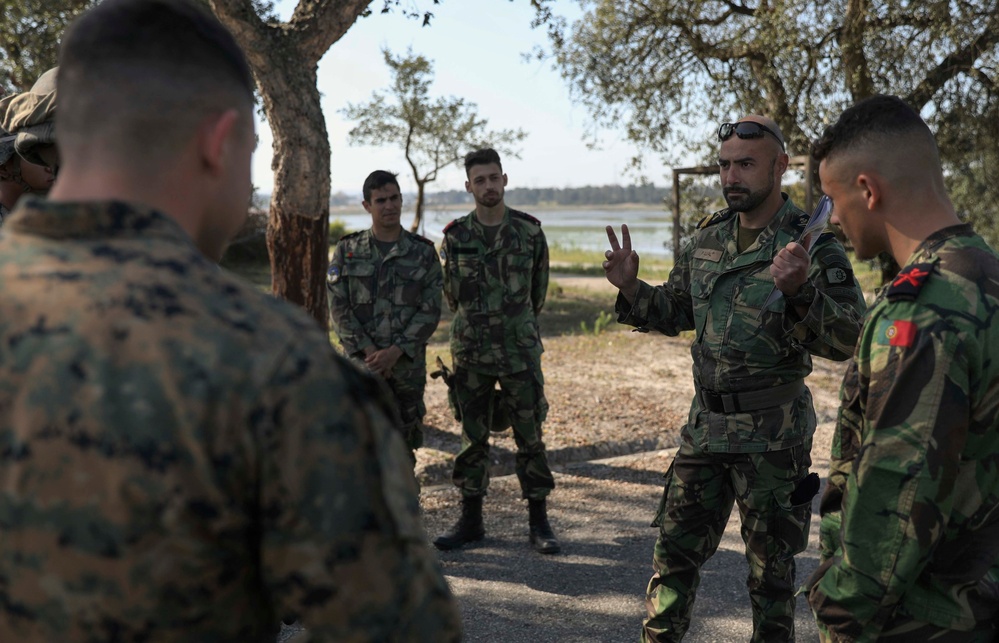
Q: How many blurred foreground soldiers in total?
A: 1